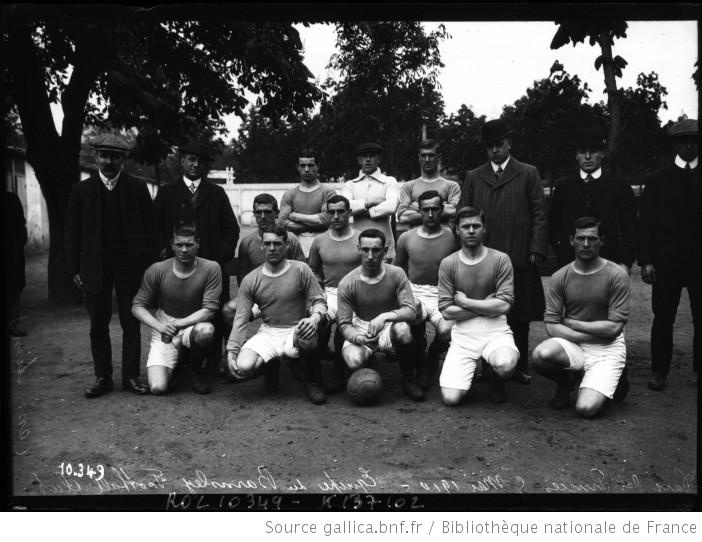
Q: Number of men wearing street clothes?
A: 5